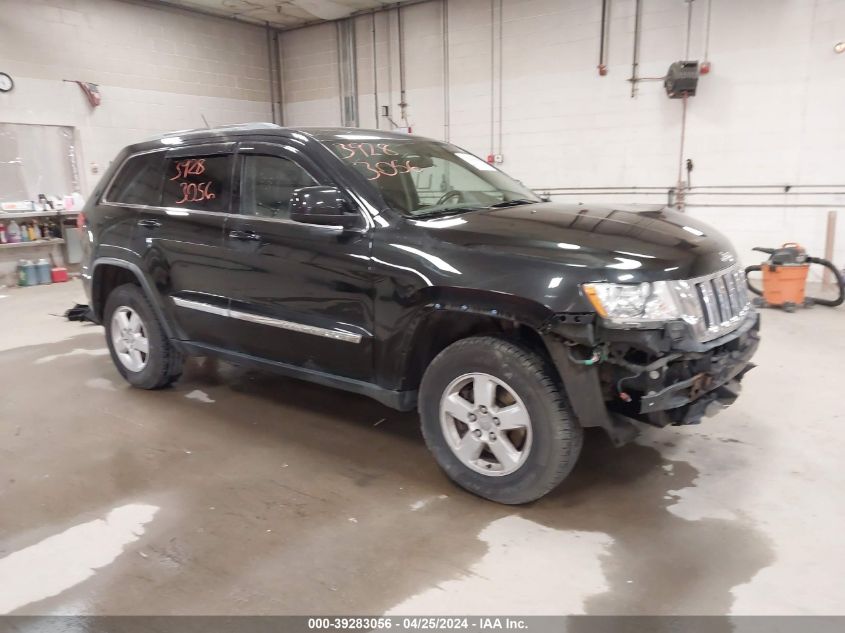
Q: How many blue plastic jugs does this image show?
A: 2